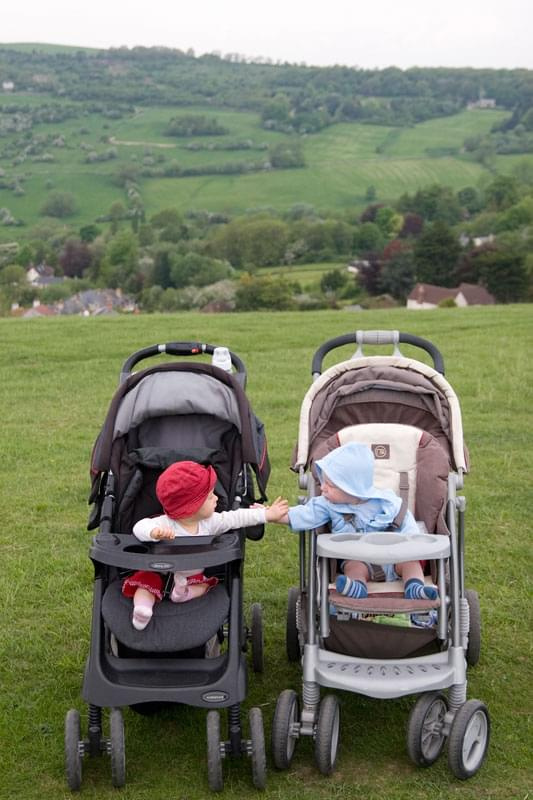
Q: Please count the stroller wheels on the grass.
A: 11